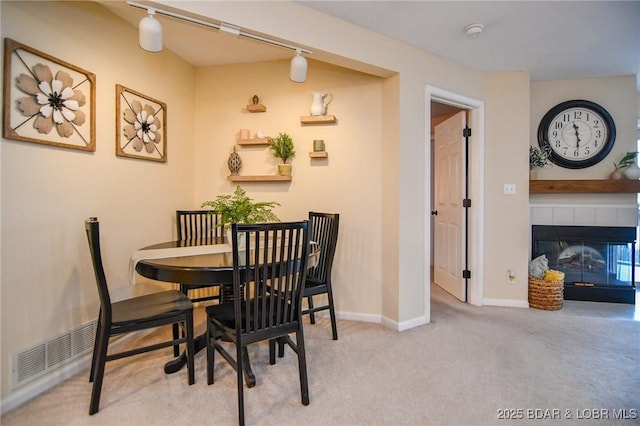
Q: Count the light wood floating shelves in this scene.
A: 5